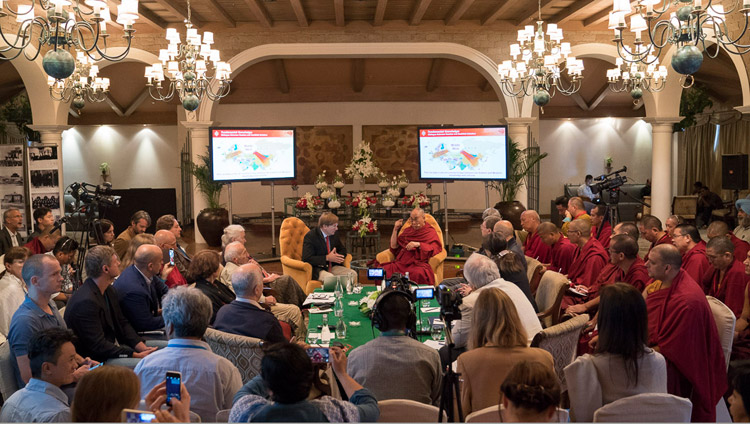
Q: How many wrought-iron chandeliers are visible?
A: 6